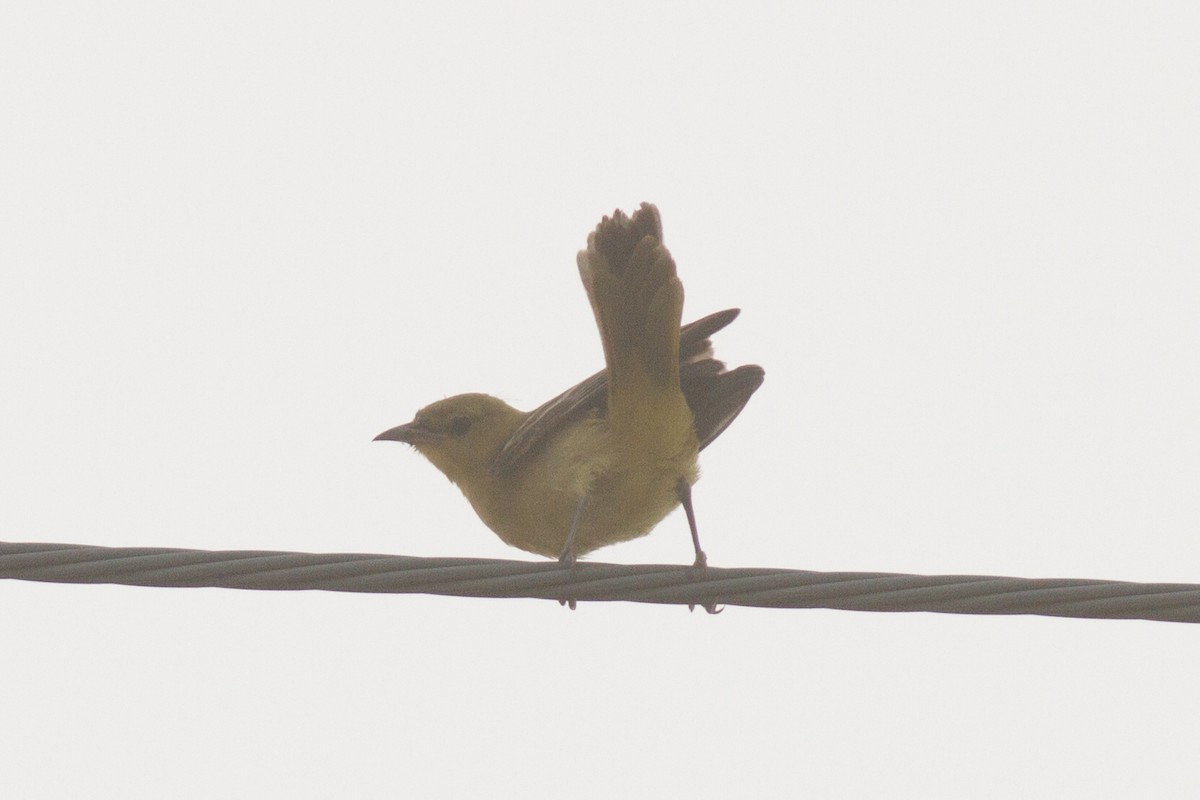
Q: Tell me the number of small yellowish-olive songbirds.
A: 1